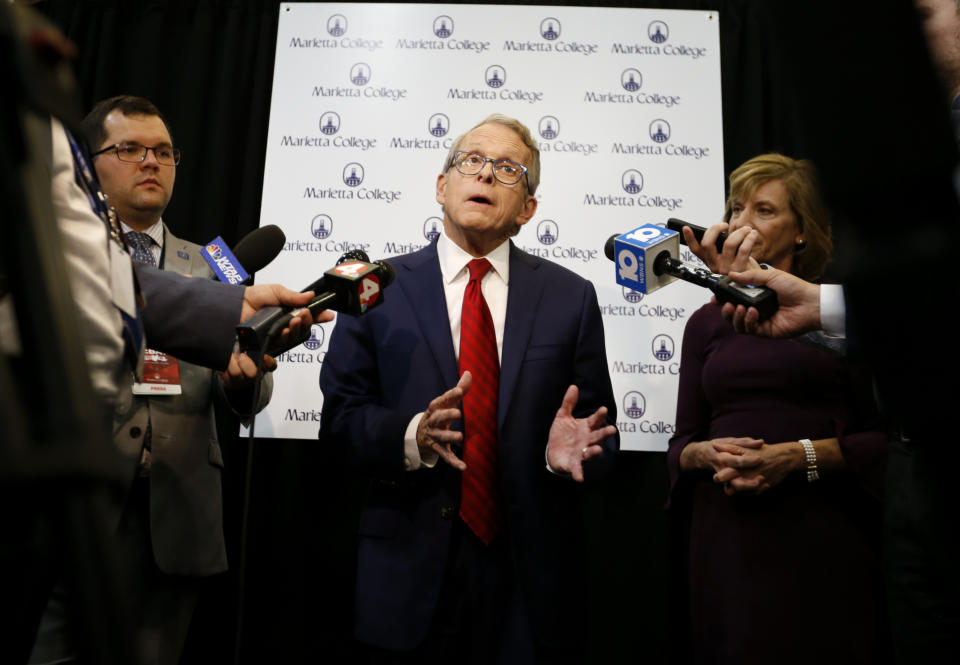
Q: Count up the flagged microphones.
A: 3